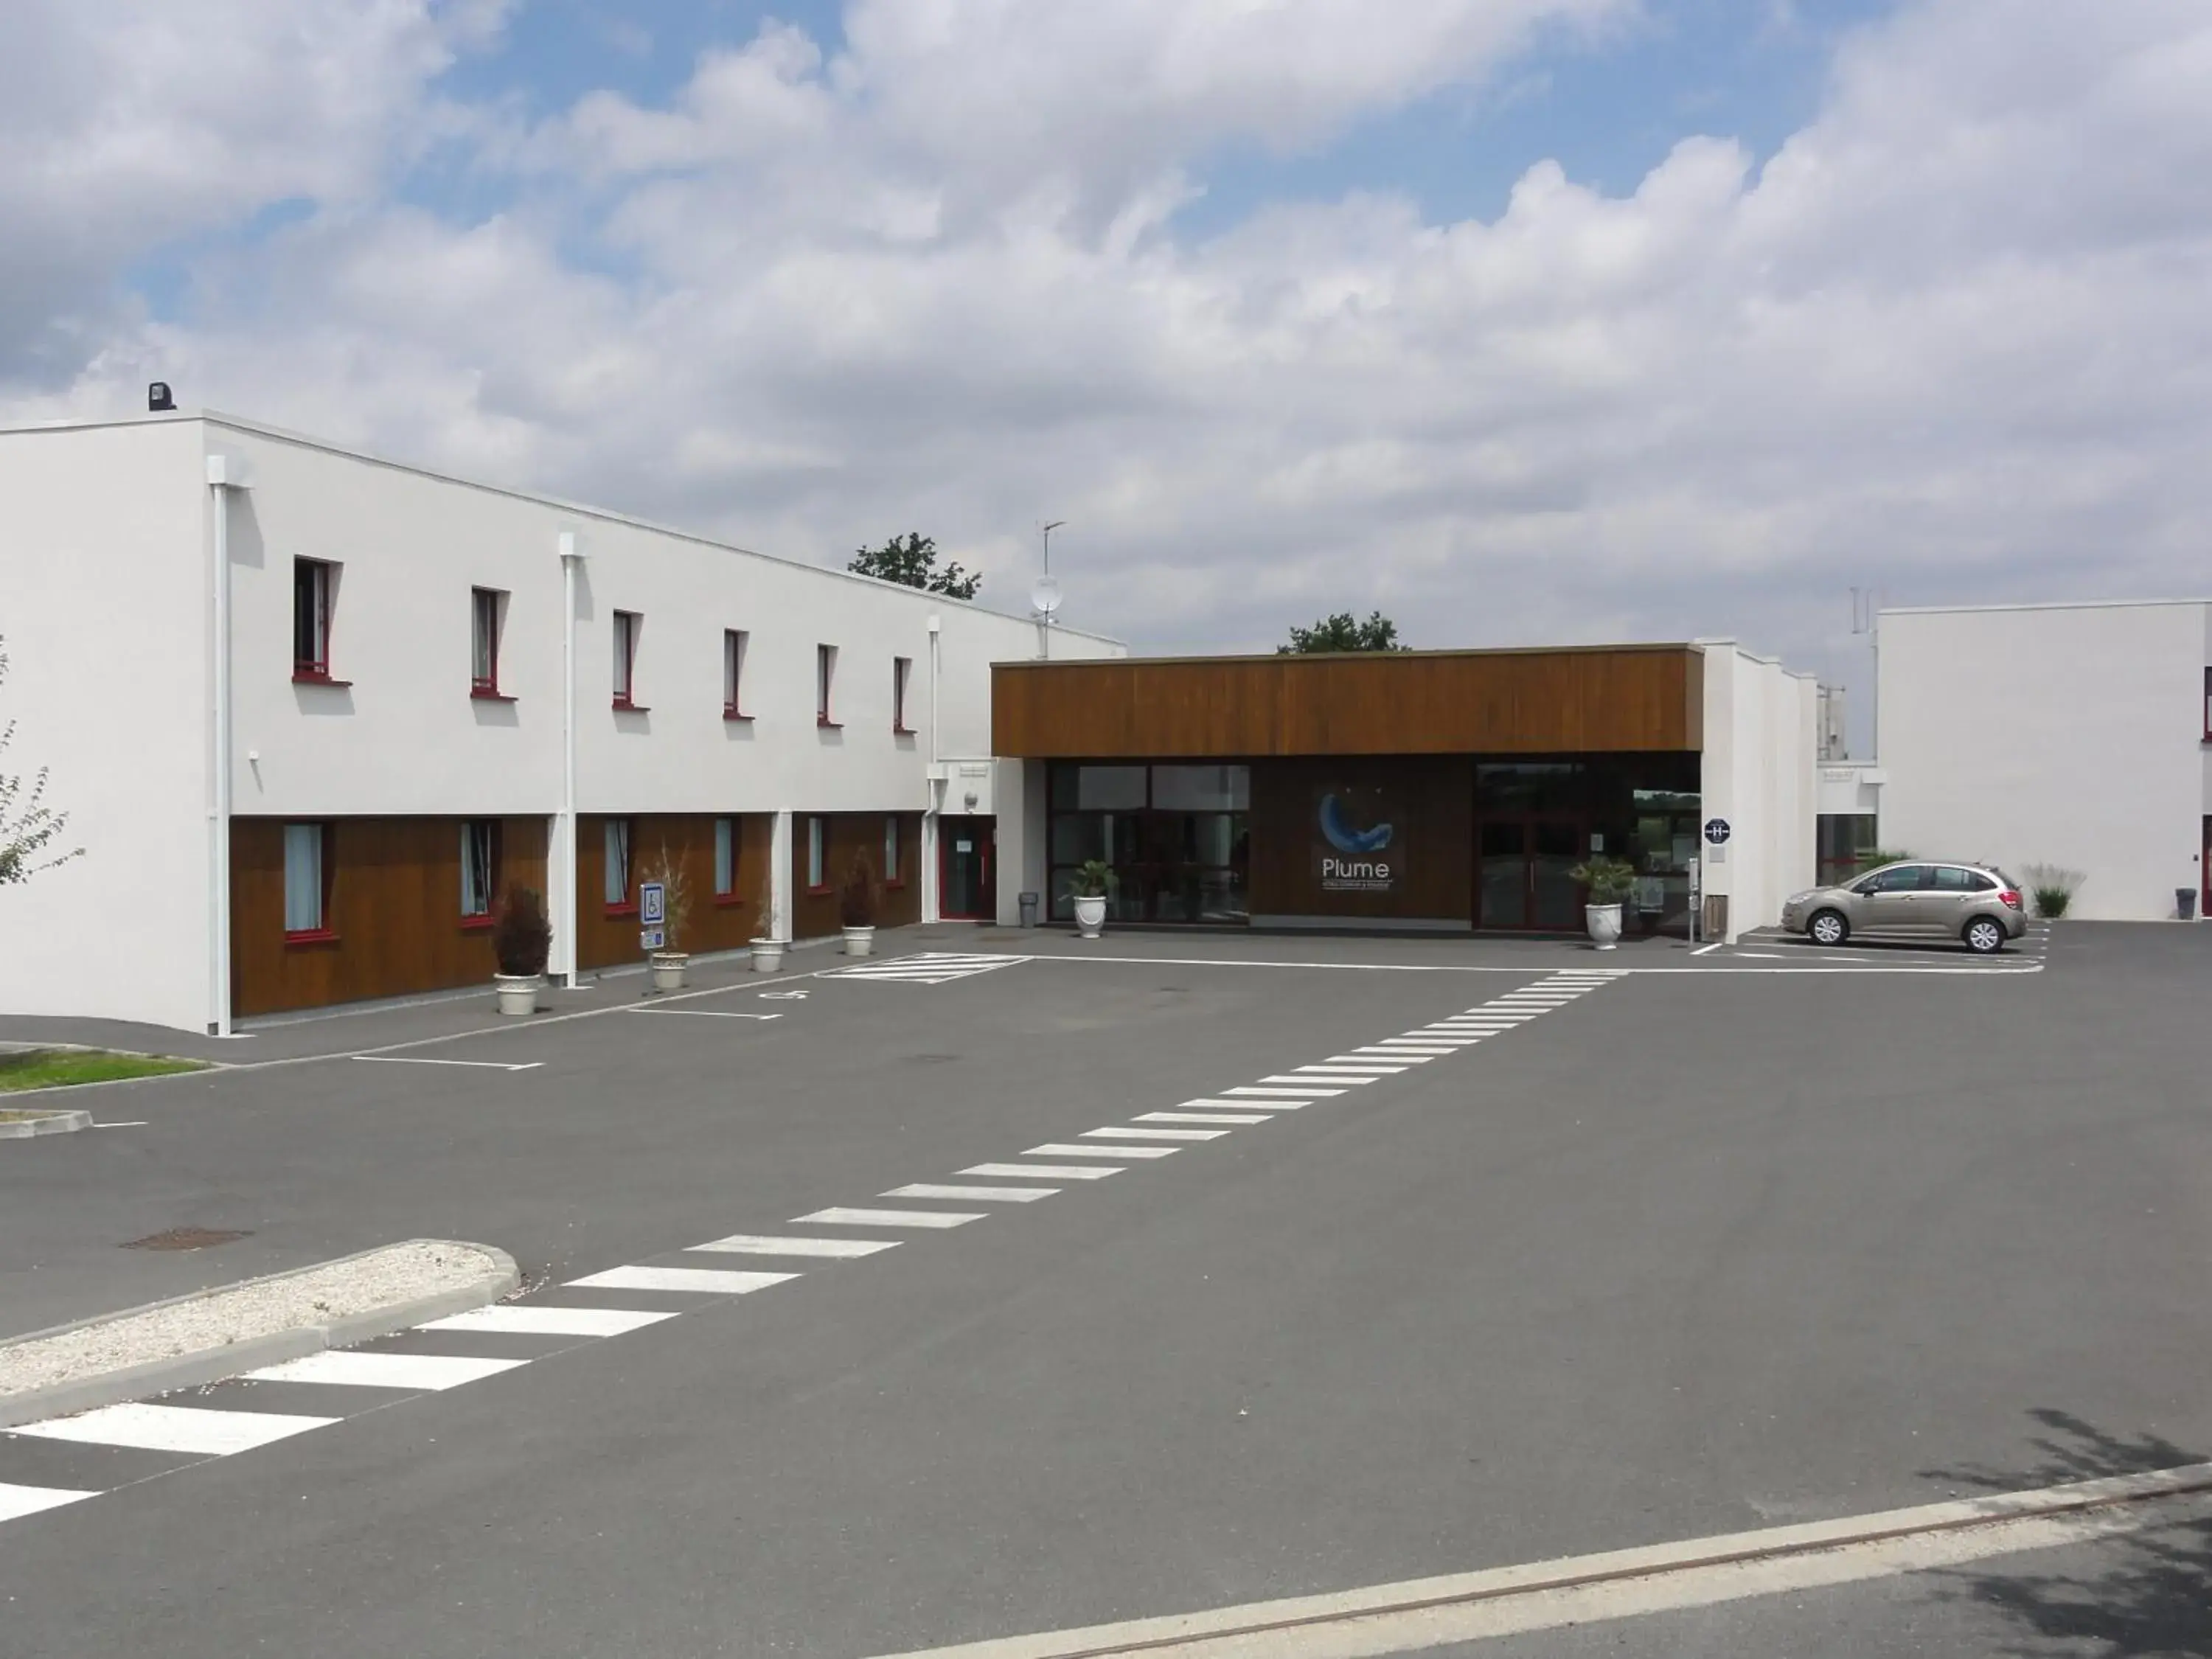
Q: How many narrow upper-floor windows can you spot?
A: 6